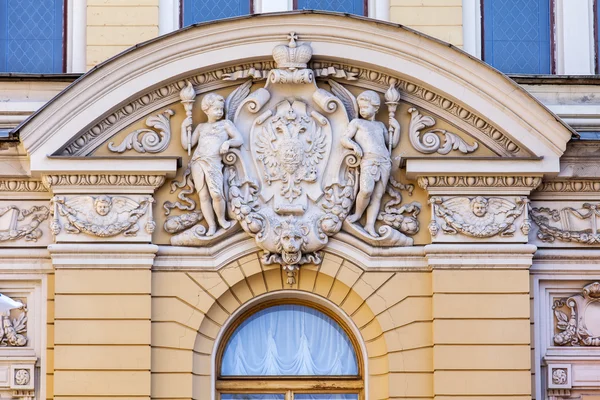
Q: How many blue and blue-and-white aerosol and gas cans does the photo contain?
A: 0